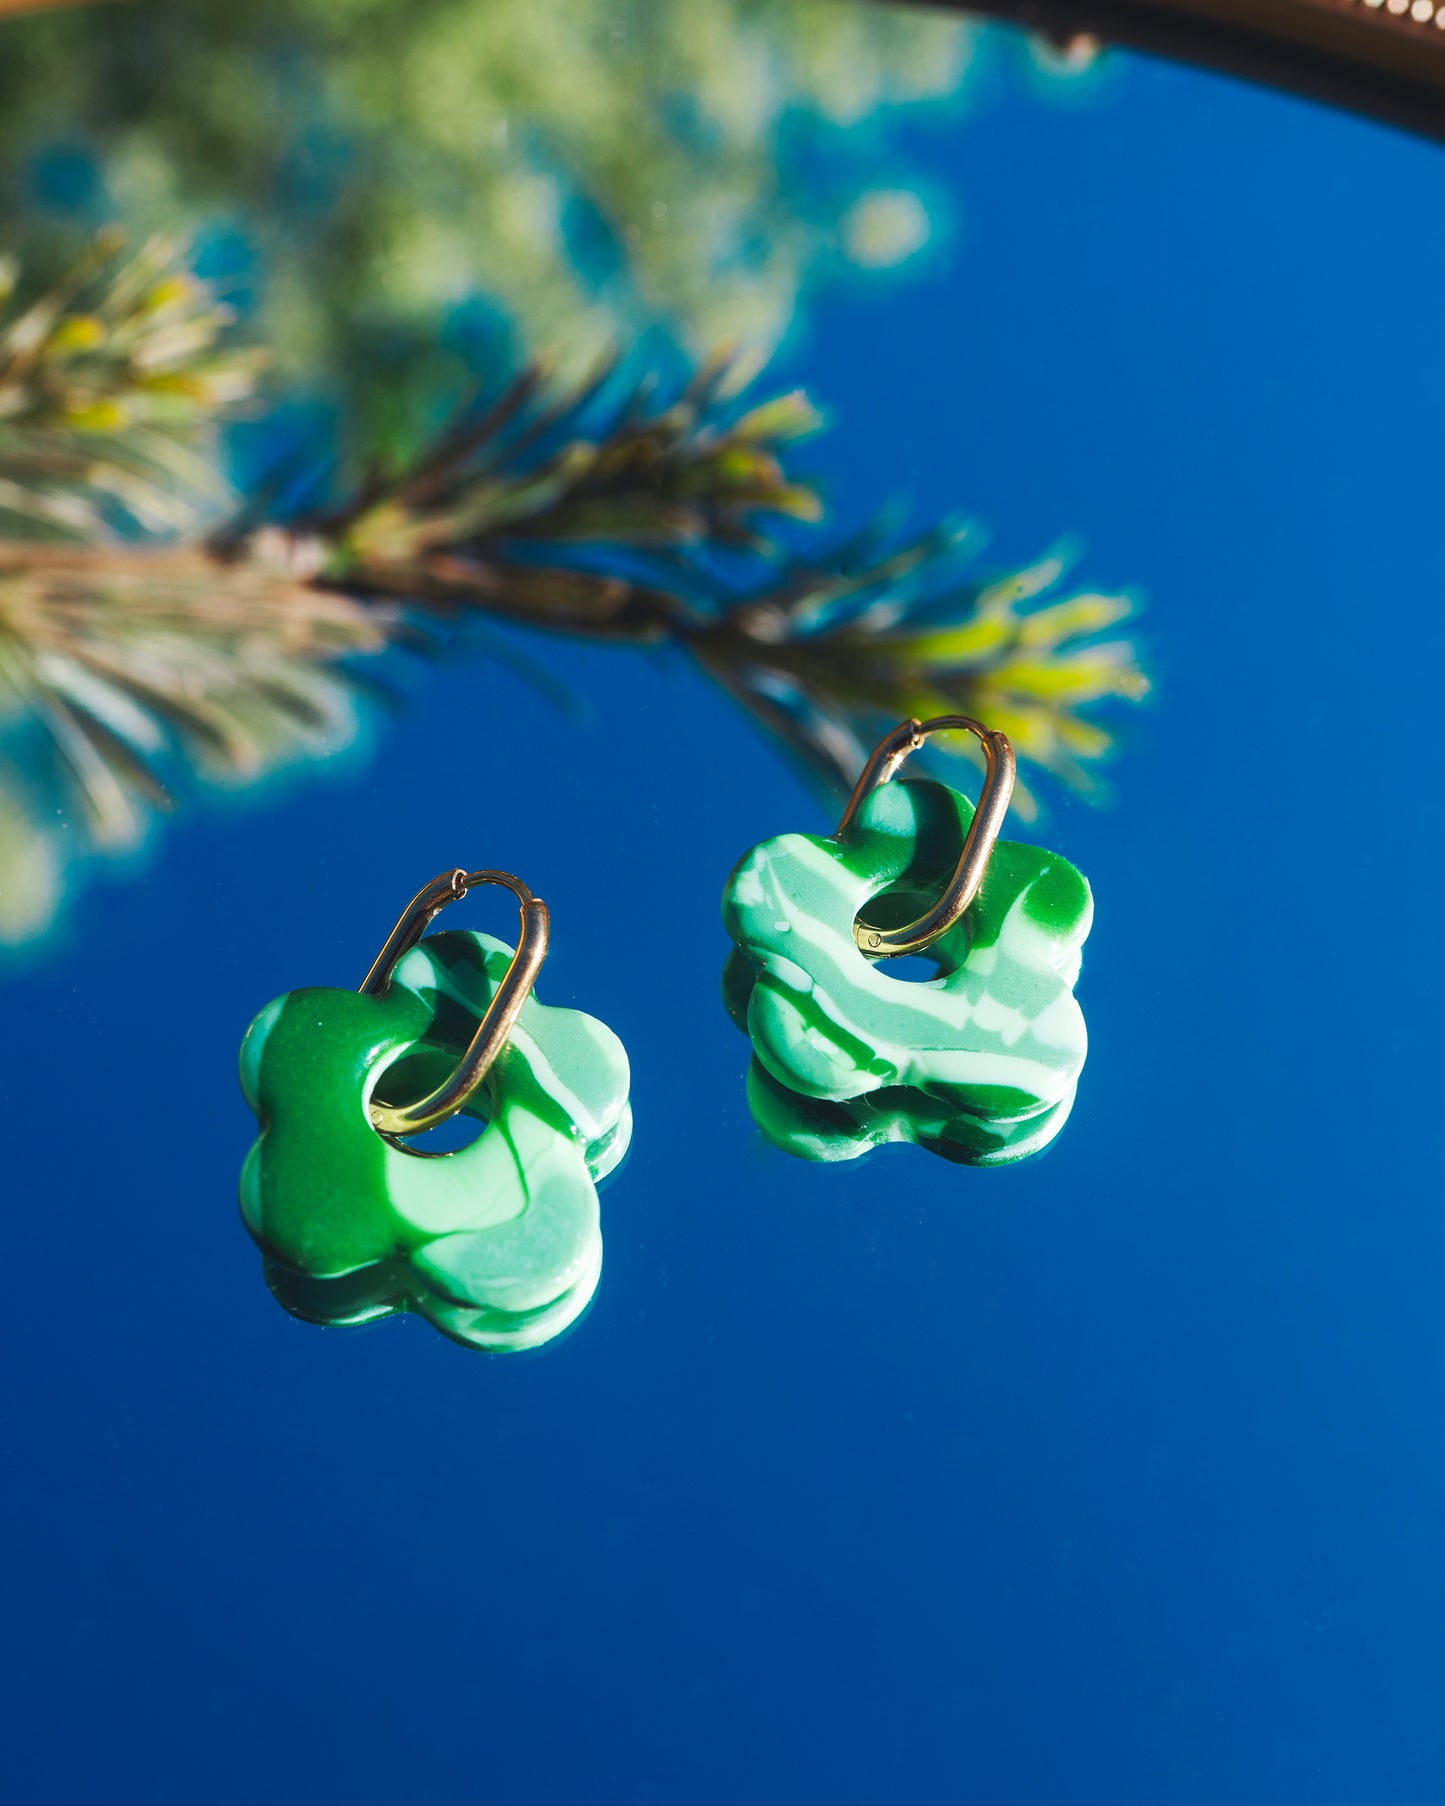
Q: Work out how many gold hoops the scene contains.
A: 2